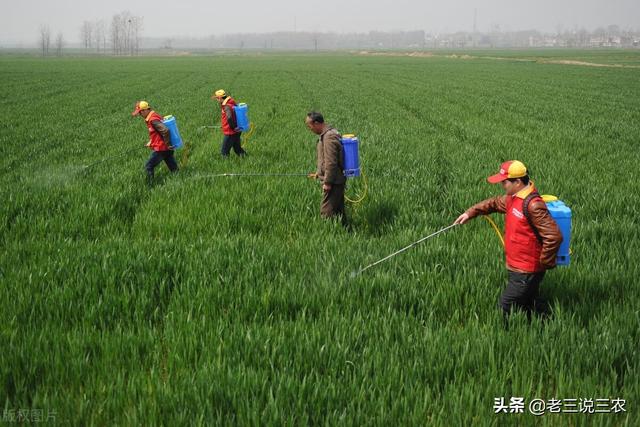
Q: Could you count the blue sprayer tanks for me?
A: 4